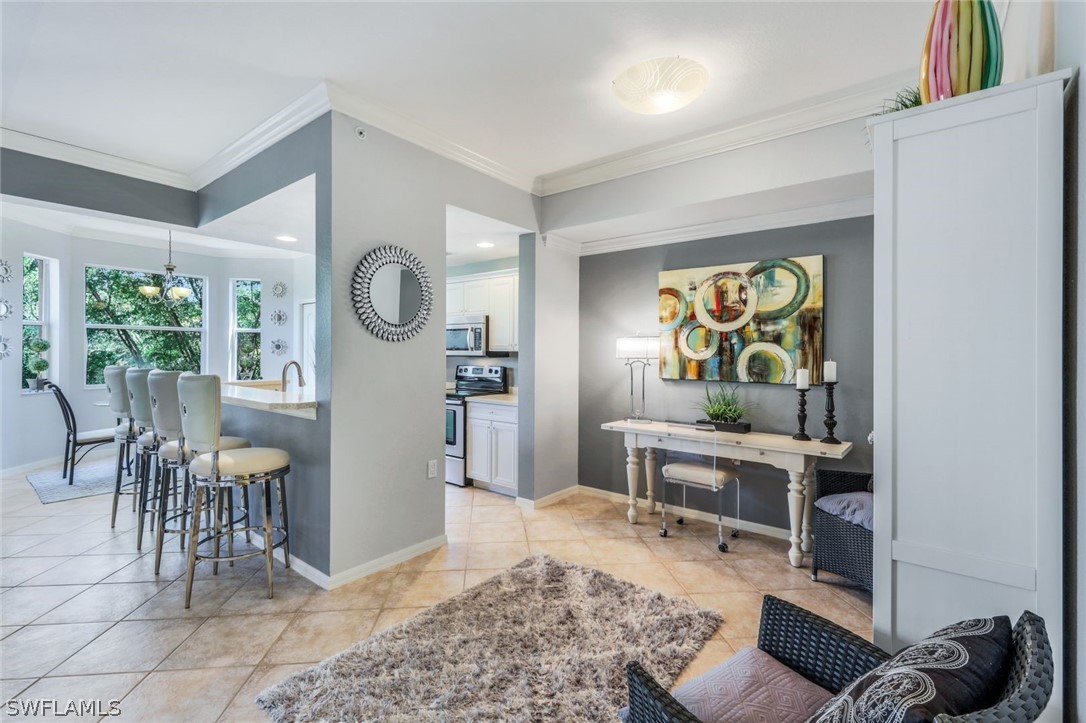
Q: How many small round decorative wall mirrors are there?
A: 6